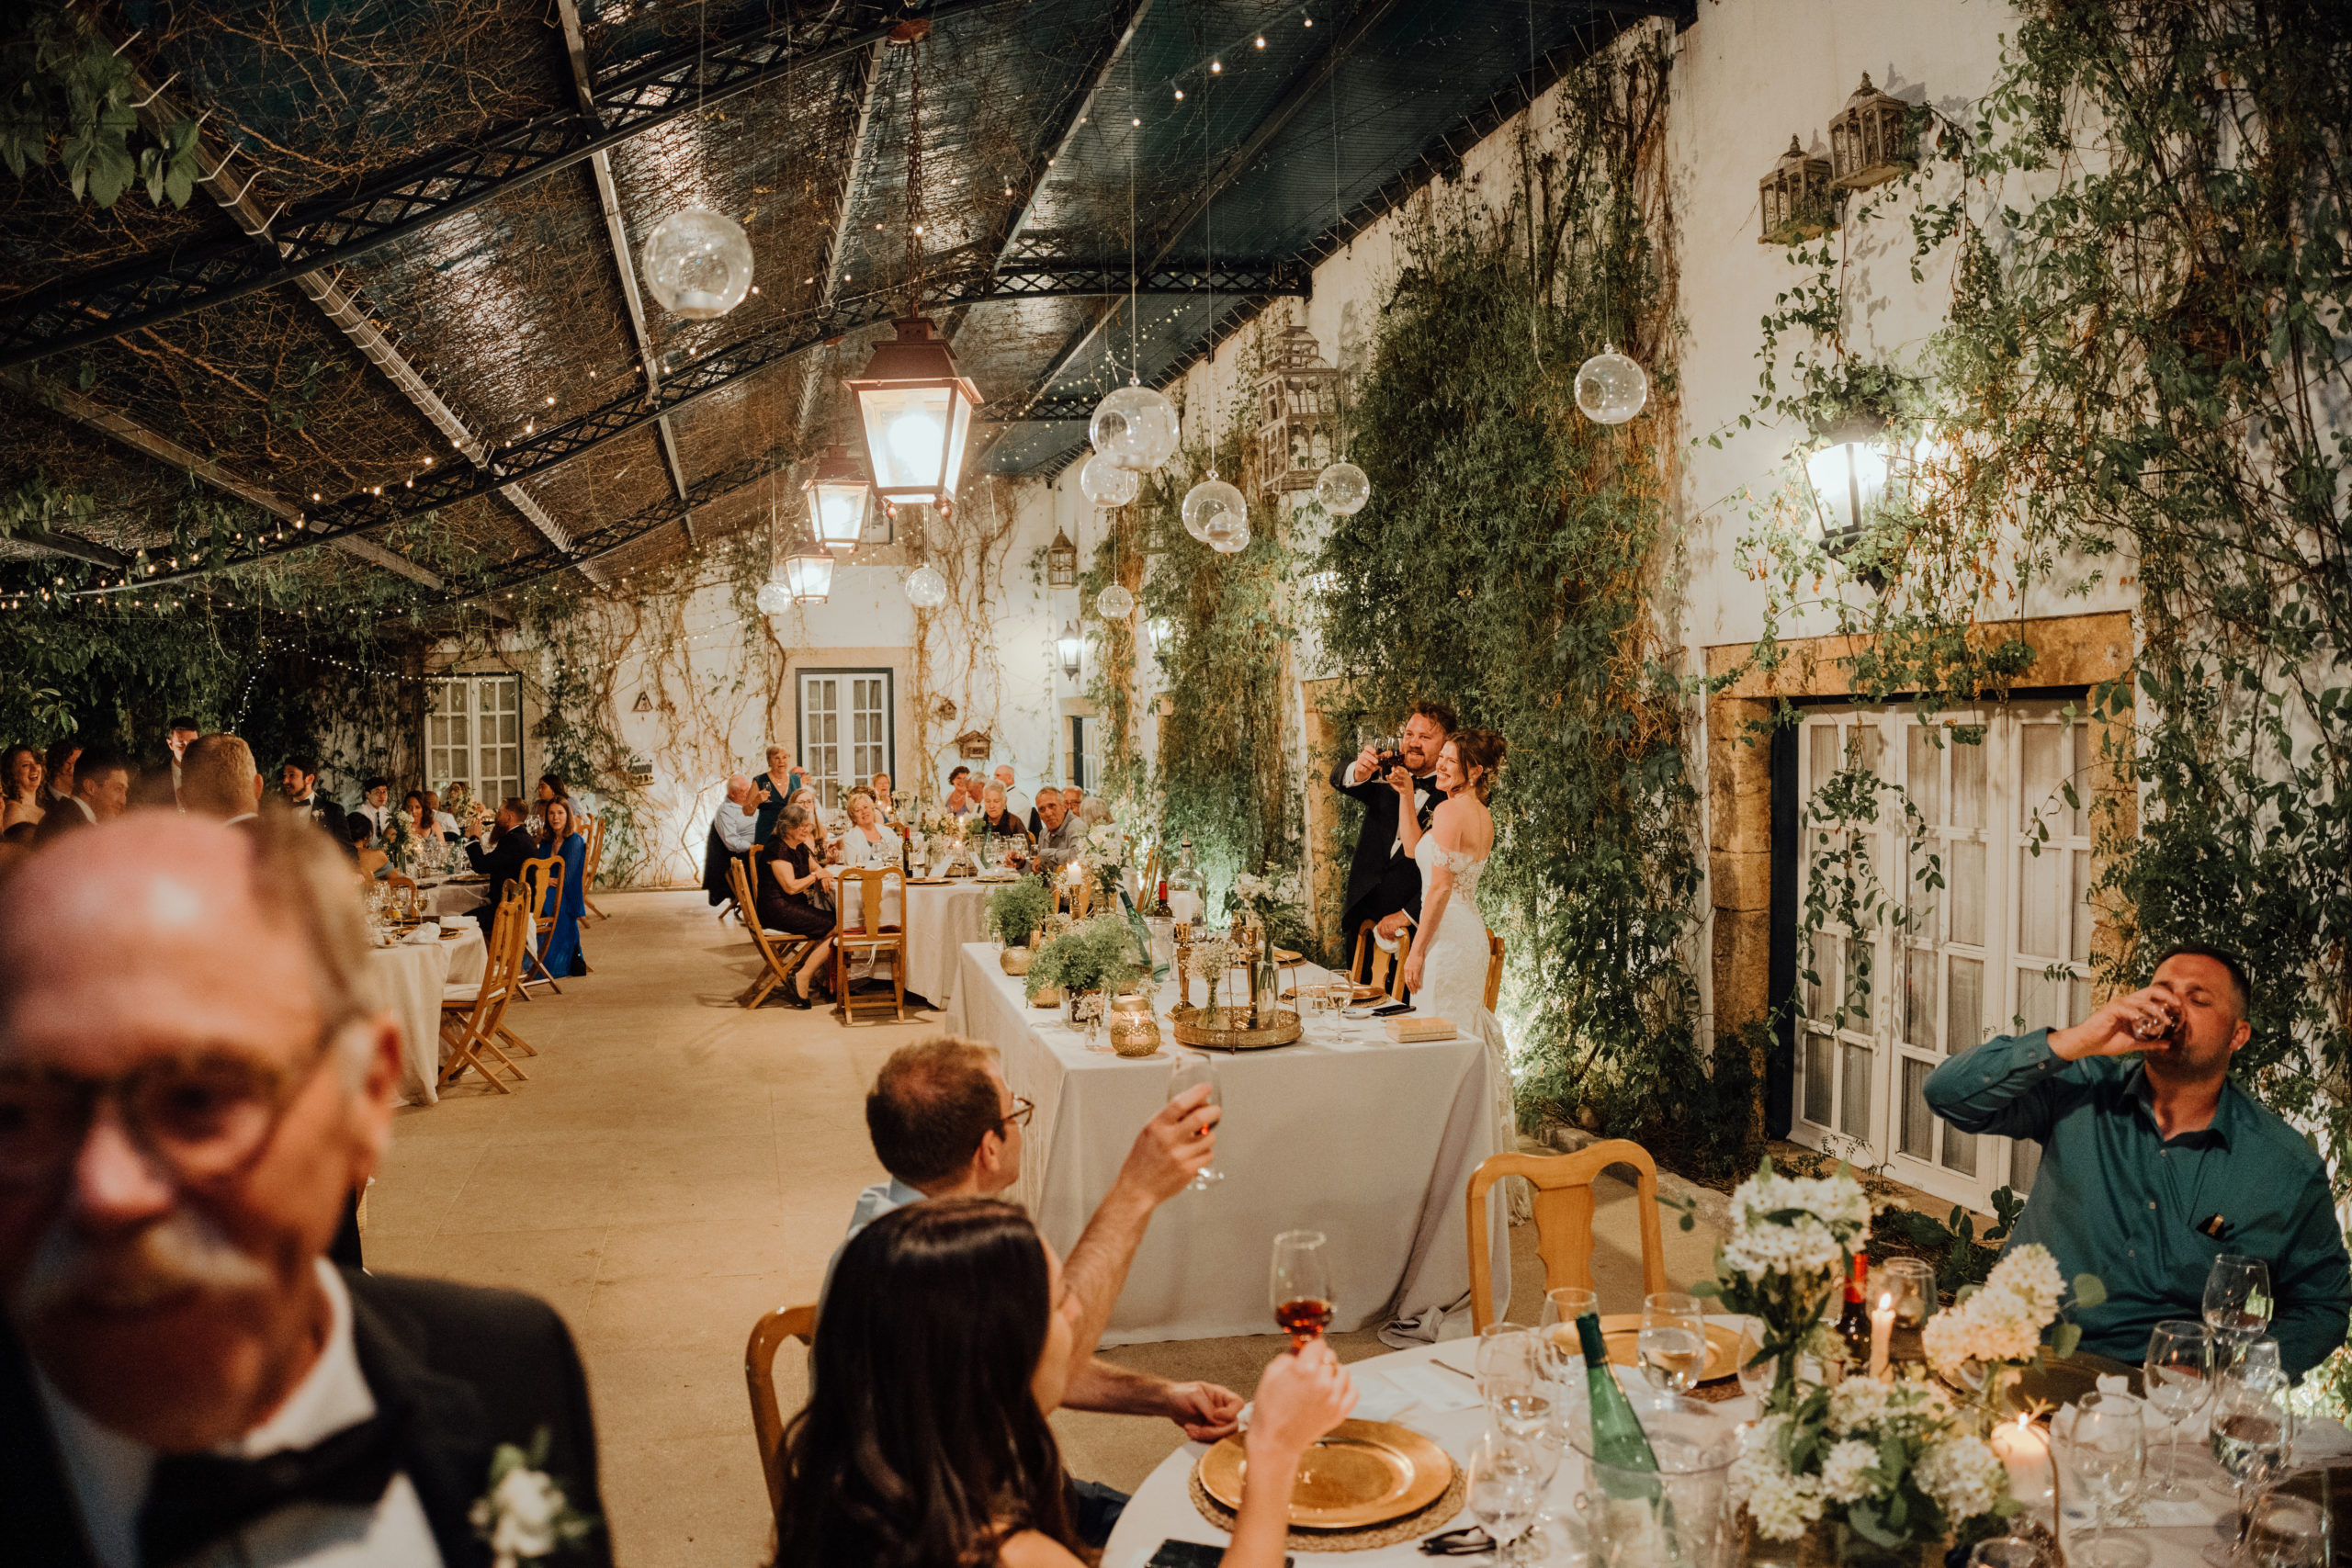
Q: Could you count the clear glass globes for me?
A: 10